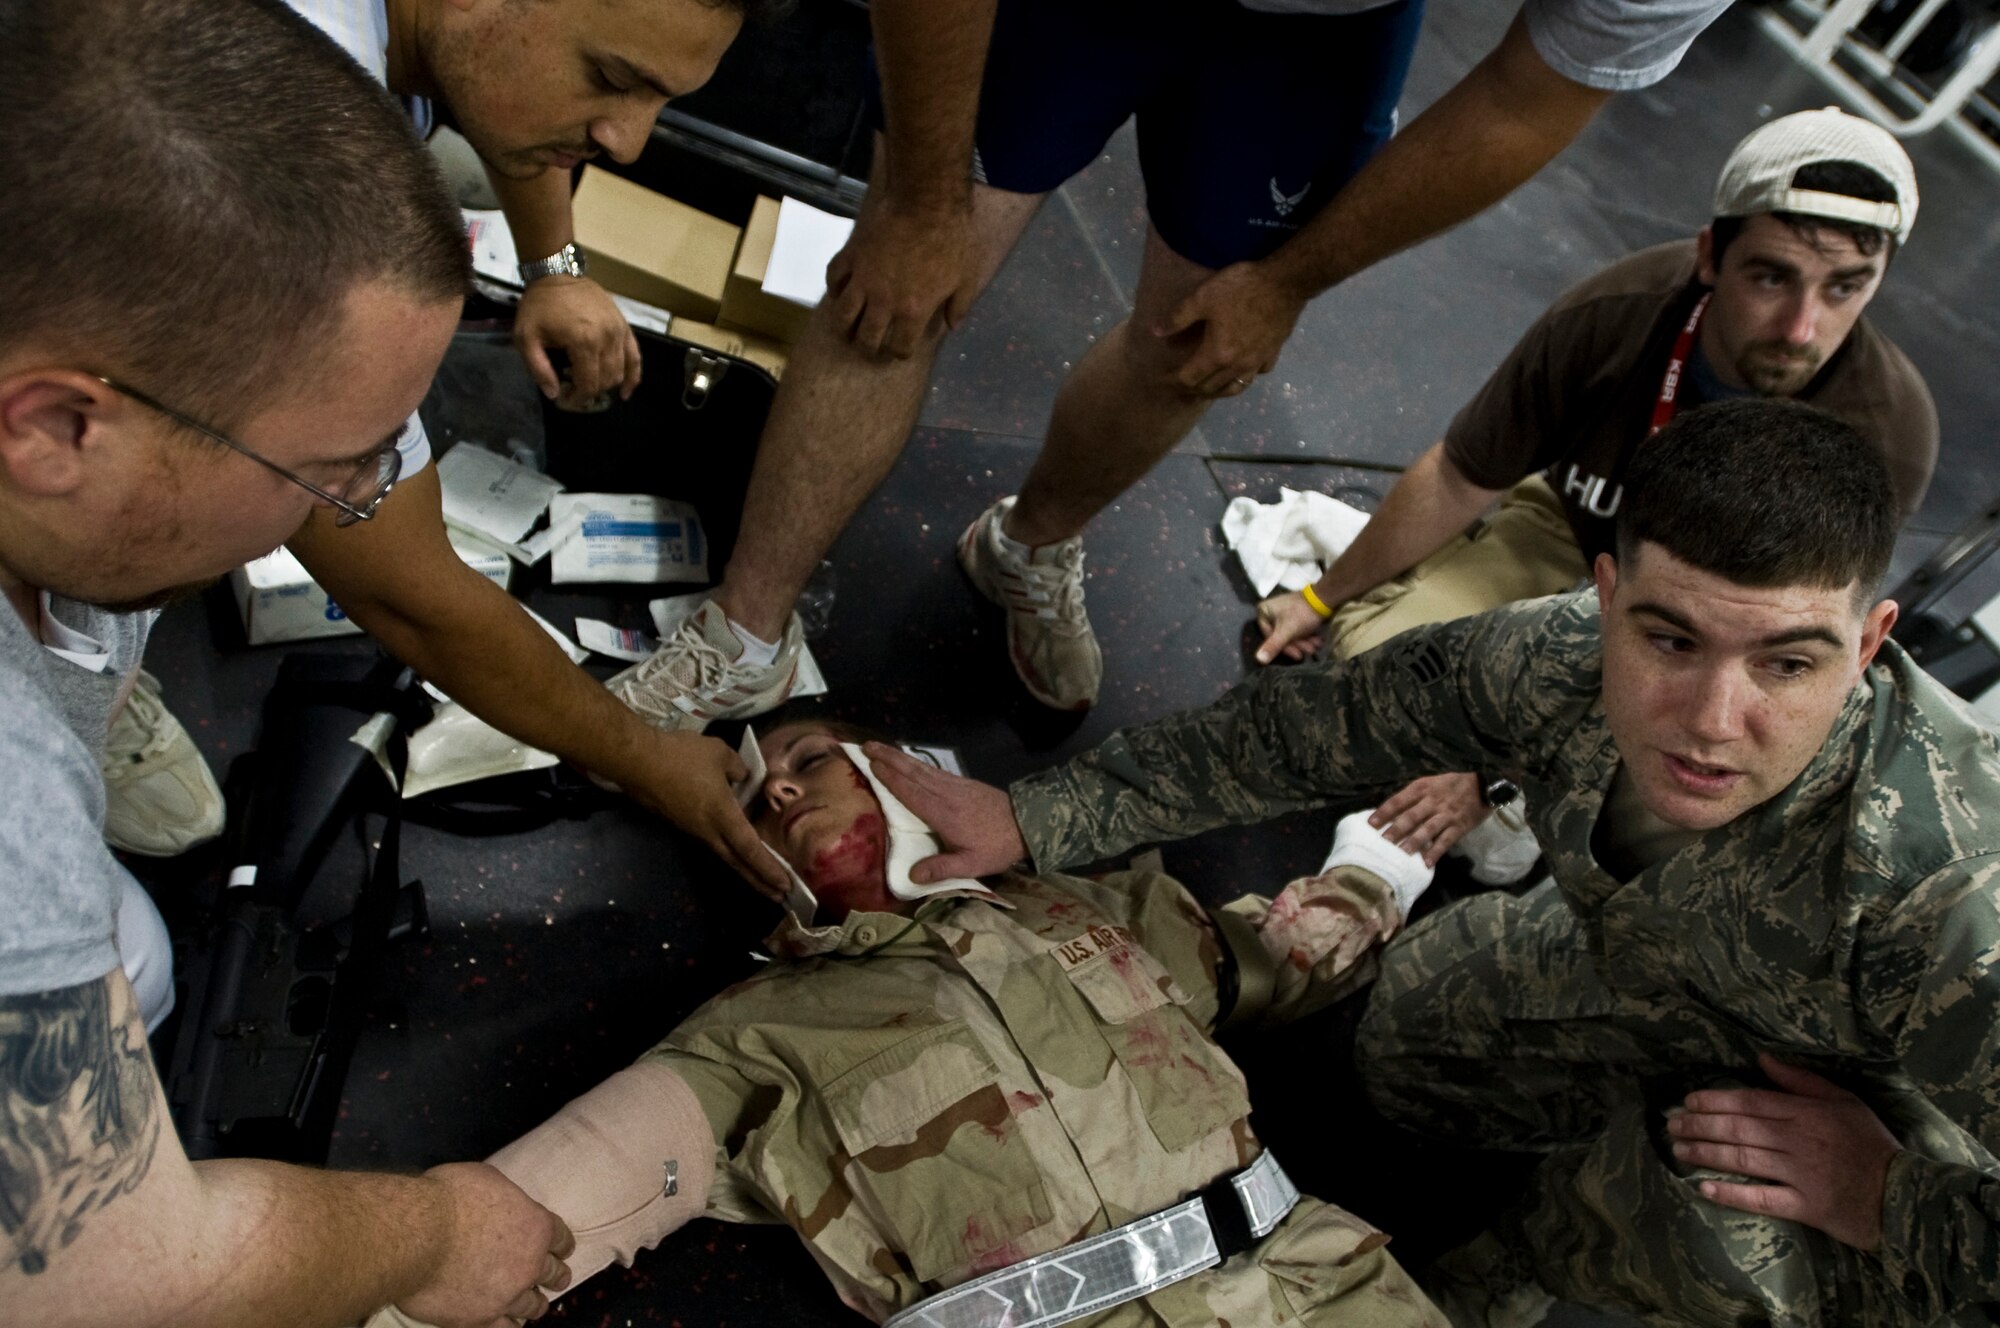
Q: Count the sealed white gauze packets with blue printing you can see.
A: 1